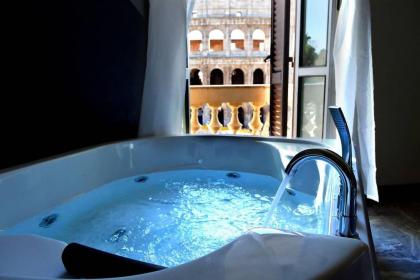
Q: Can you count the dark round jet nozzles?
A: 5